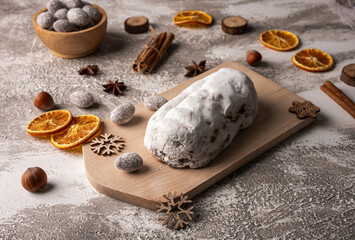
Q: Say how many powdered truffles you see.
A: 11